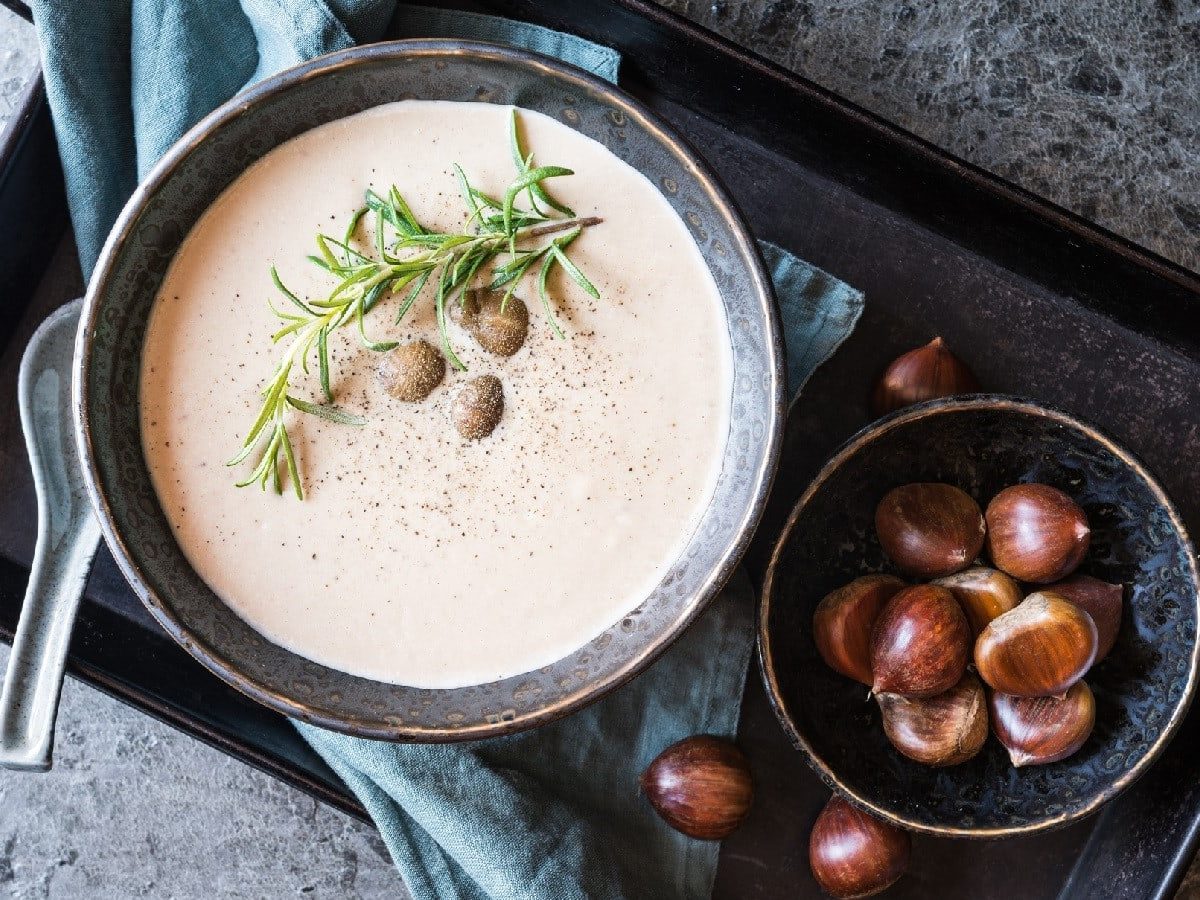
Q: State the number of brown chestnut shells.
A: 12